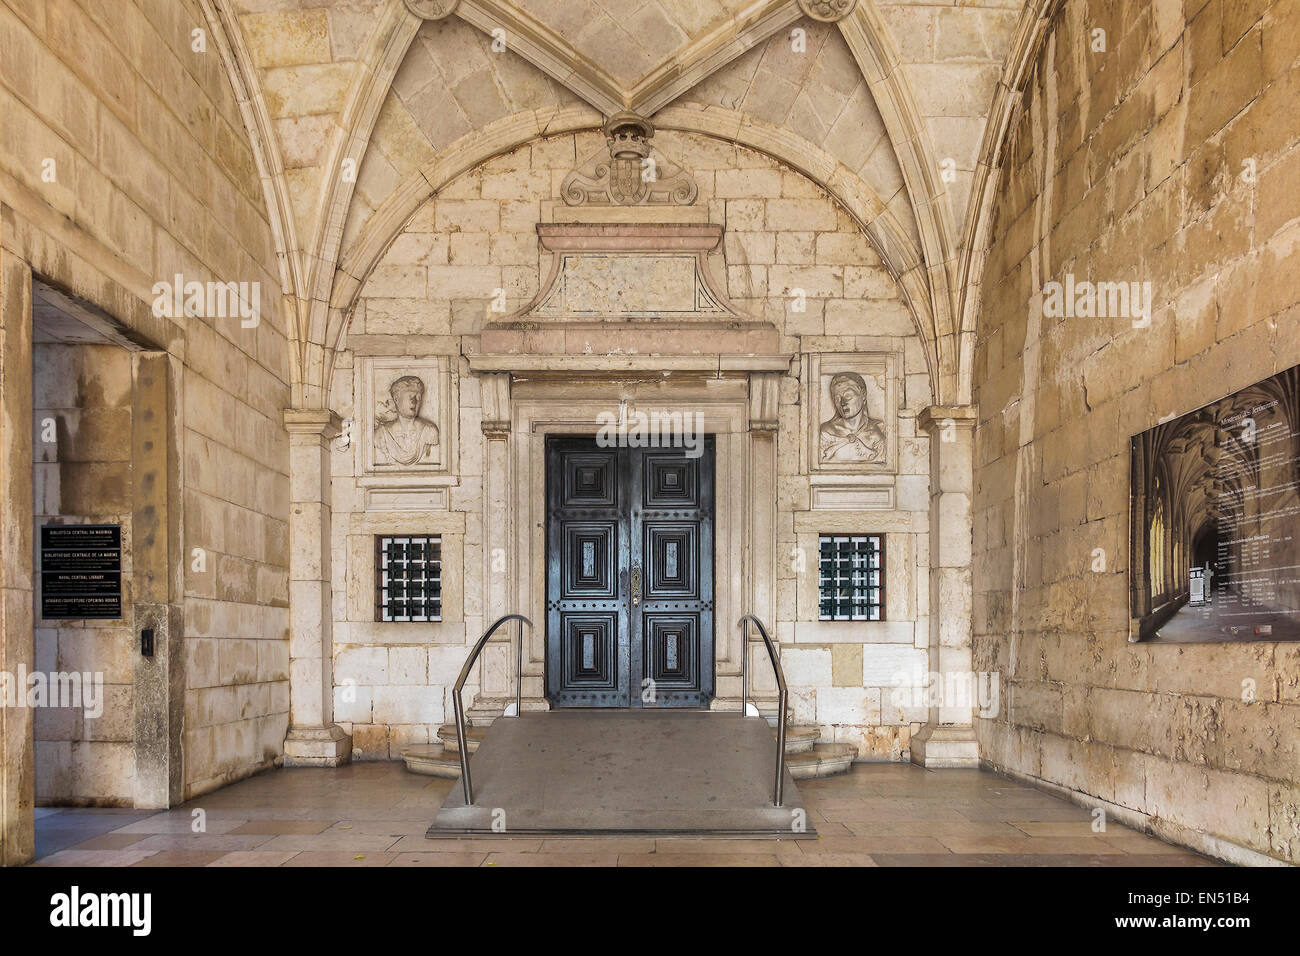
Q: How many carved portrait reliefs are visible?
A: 2